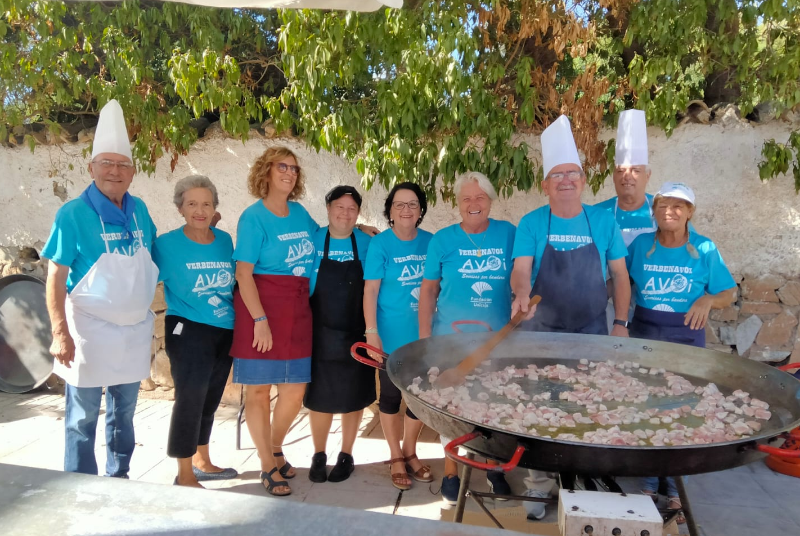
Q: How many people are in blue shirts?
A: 9